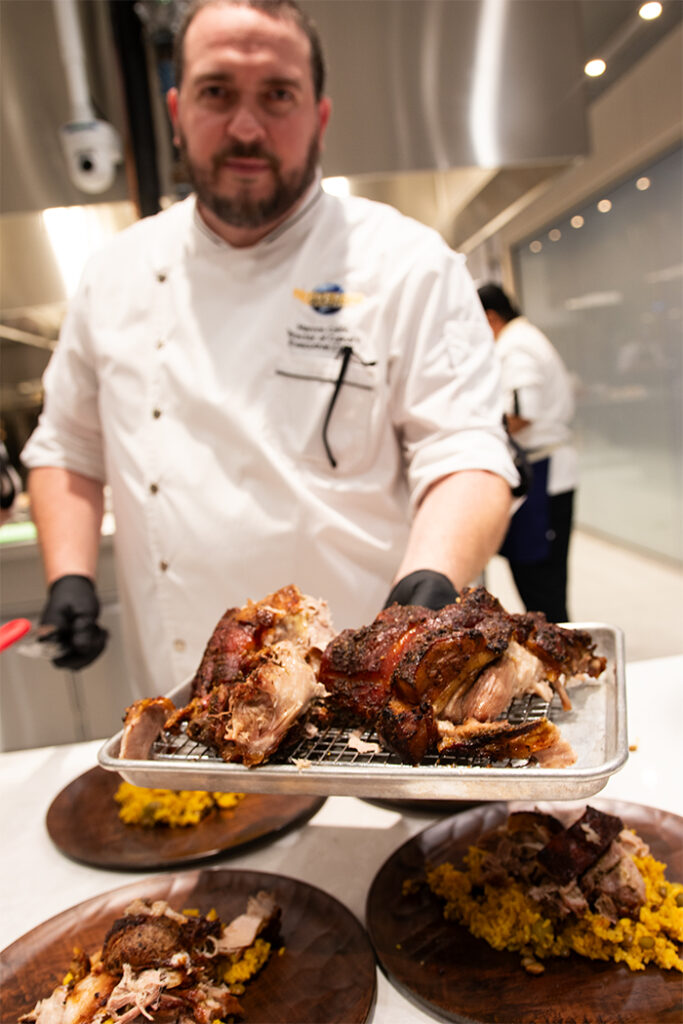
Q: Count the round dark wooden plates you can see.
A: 4